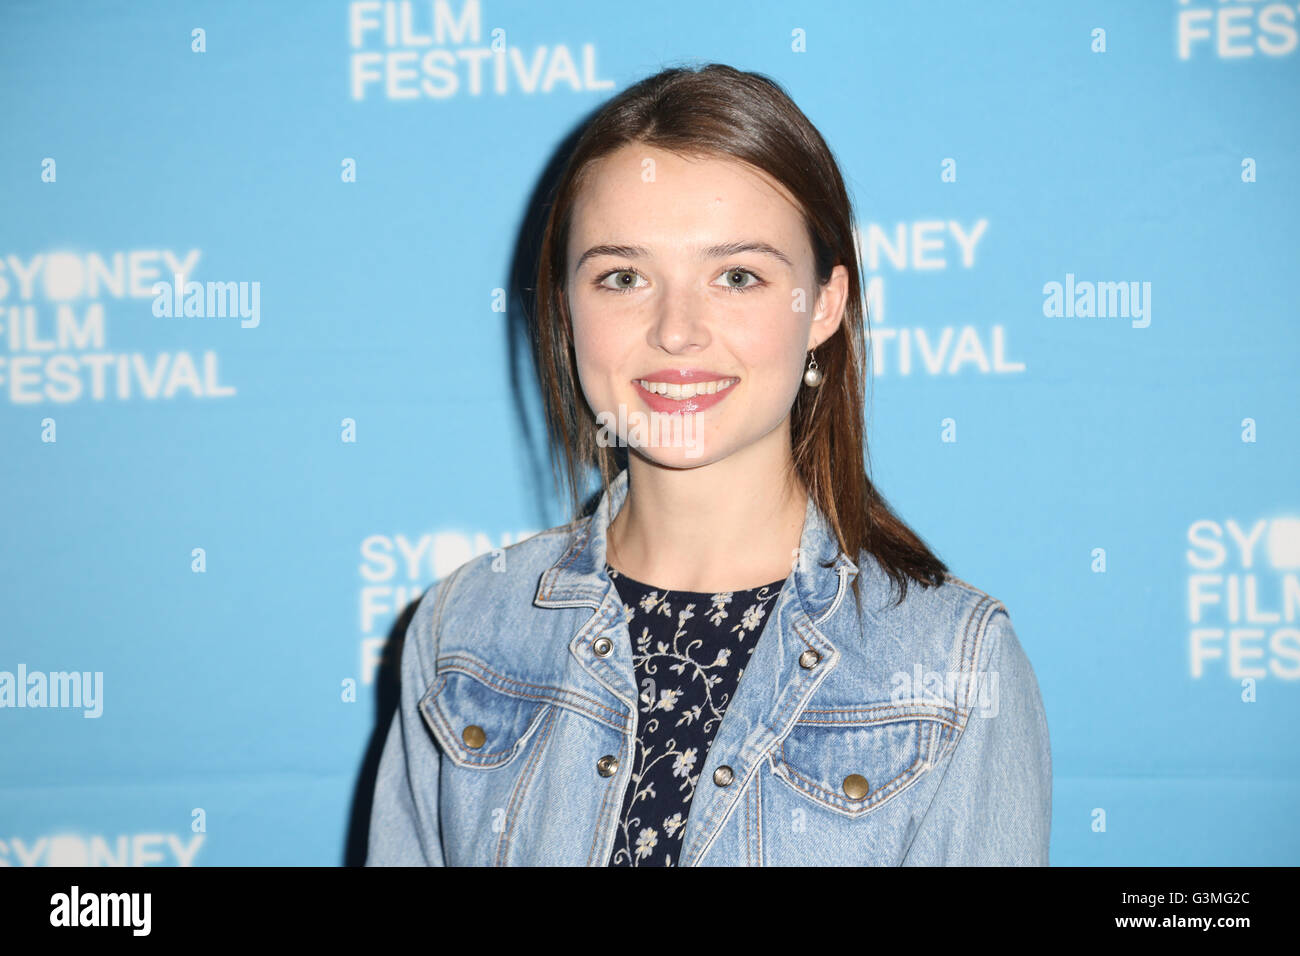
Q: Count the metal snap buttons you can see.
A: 6